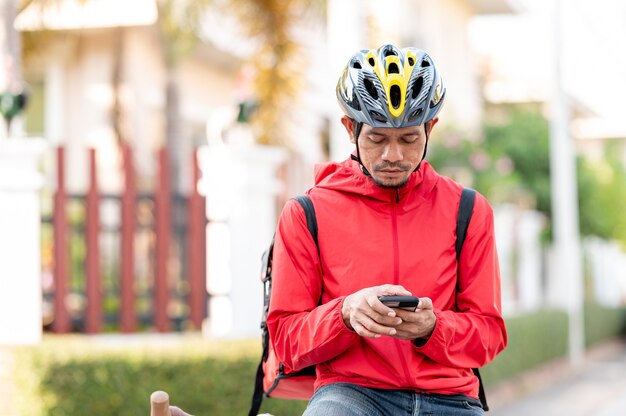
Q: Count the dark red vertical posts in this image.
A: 5